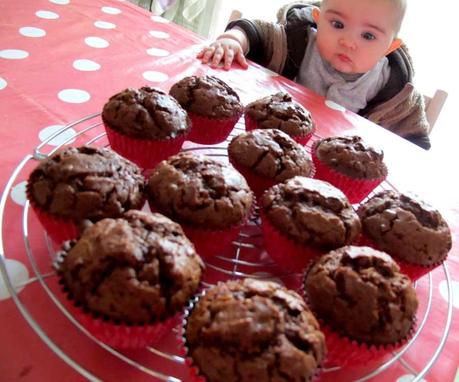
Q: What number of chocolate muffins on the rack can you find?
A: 12